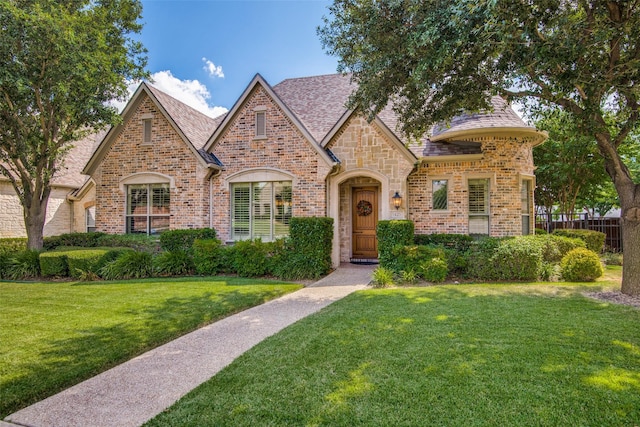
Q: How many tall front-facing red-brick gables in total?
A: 2